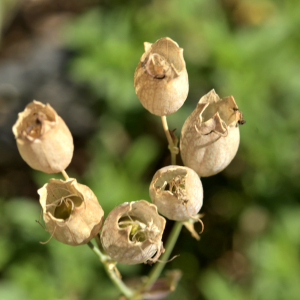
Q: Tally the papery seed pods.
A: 6